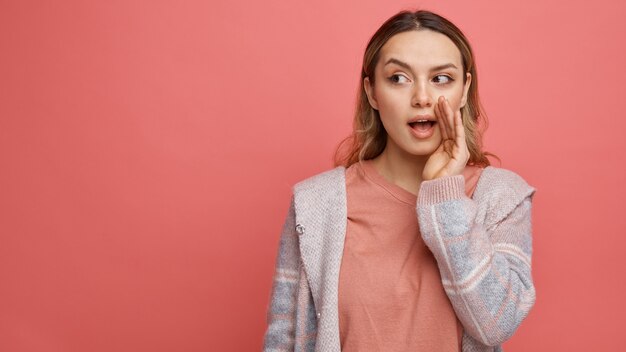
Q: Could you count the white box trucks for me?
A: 0